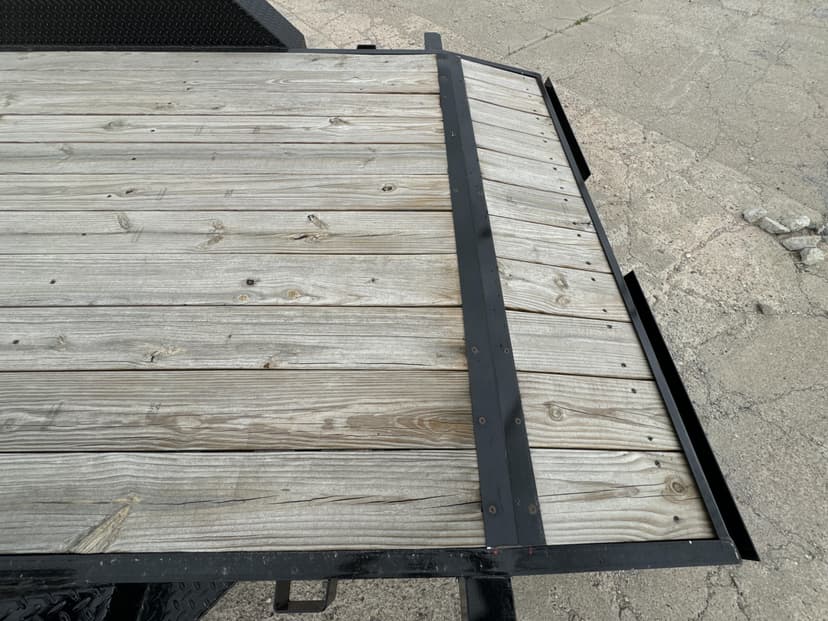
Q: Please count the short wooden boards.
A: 11